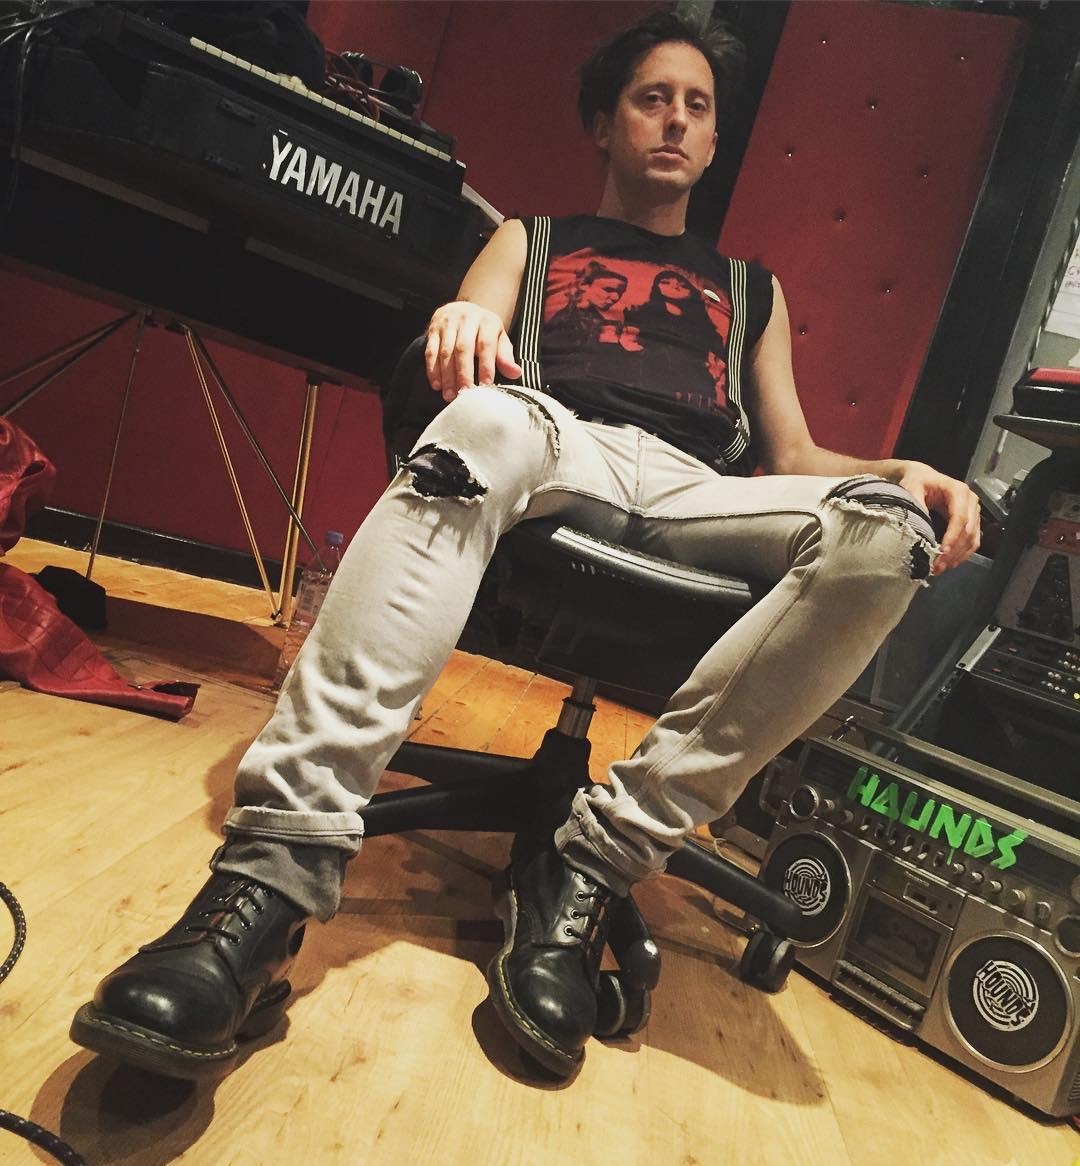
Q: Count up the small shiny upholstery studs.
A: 9